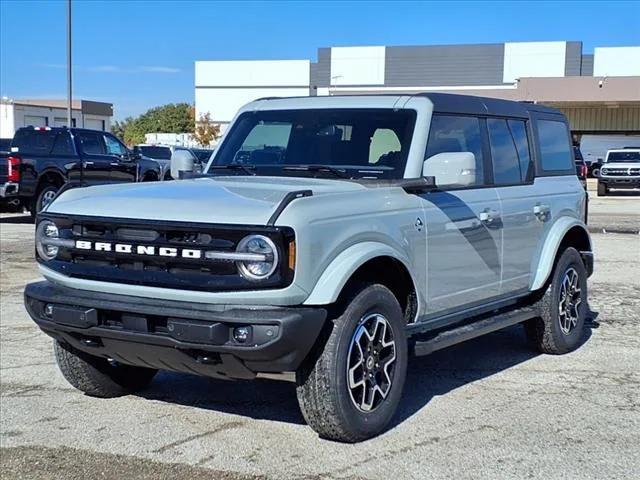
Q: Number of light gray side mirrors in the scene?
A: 2